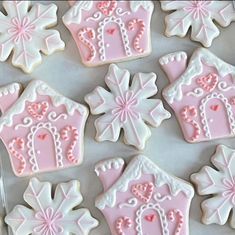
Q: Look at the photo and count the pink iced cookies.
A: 4